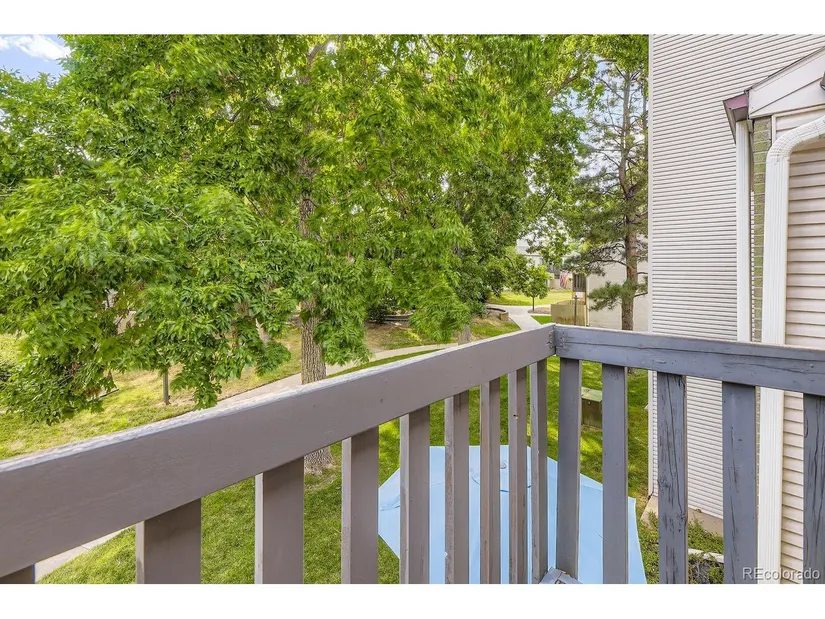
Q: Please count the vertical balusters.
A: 14